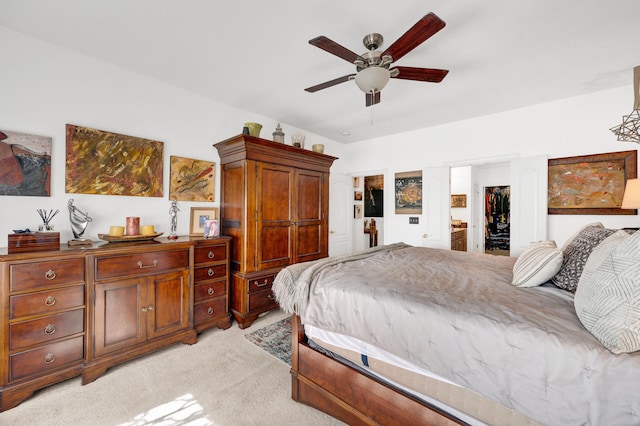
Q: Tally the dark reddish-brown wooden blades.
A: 5